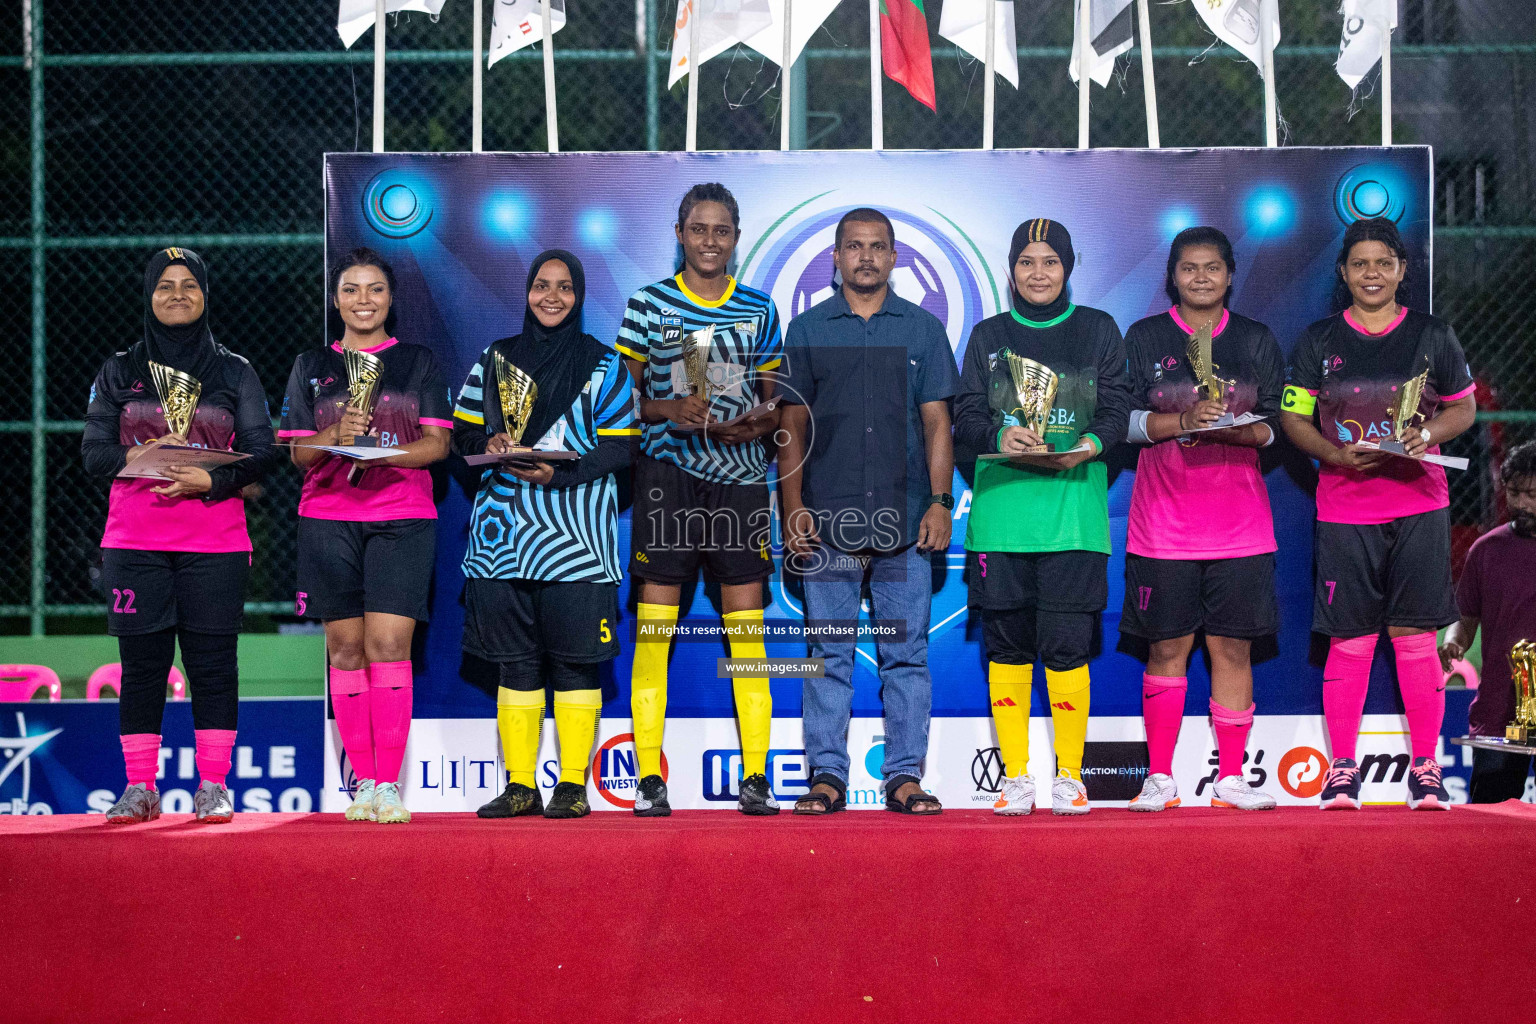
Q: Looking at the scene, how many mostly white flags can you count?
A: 8